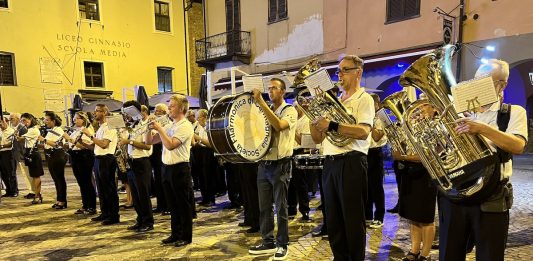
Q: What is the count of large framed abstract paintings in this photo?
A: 0